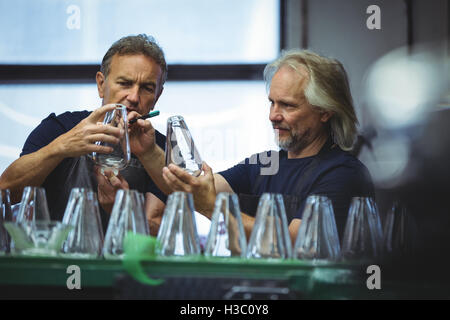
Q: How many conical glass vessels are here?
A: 12